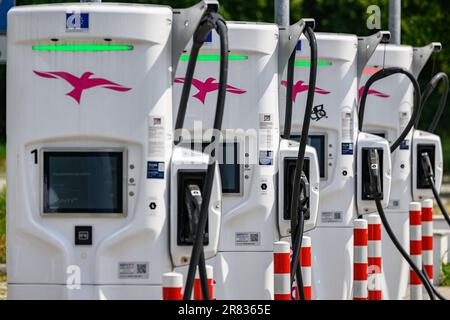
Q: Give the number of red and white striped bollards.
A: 8